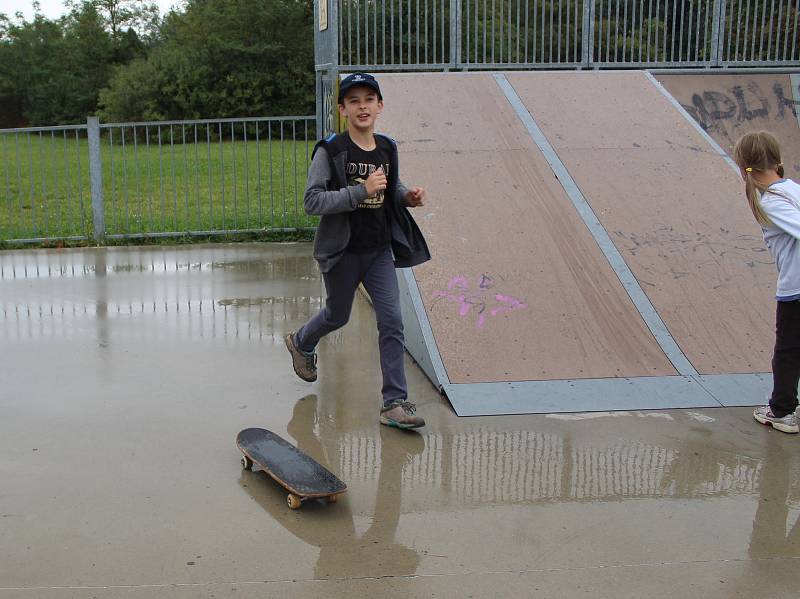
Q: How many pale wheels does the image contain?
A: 3